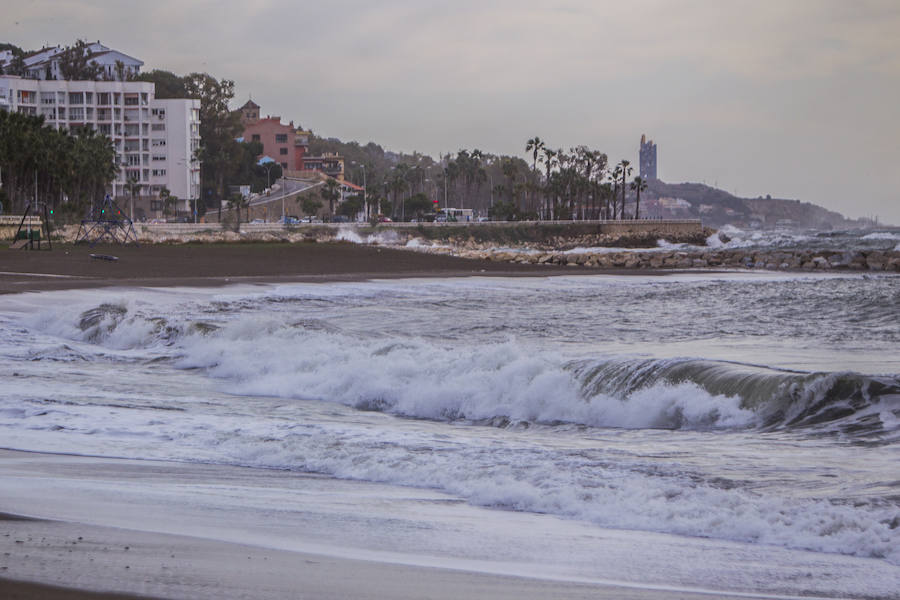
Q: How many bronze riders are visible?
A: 0